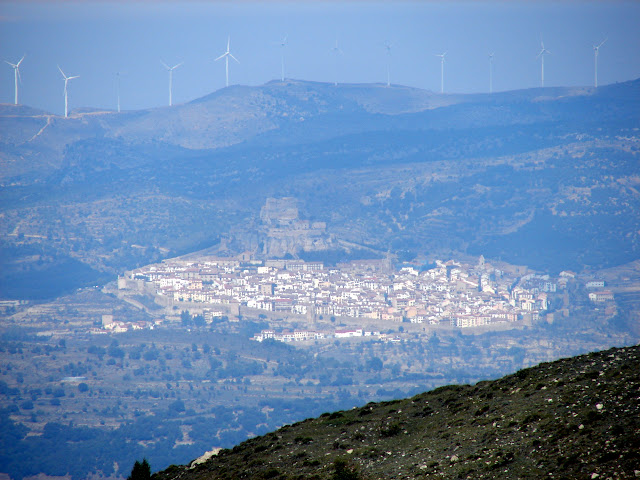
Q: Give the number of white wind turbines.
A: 12